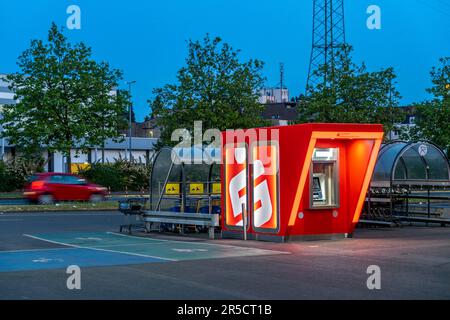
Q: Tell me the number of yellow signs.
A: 3